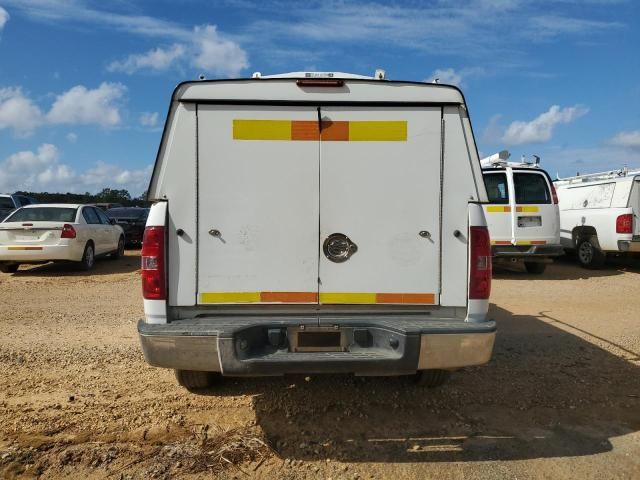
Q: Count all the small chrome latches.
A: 2